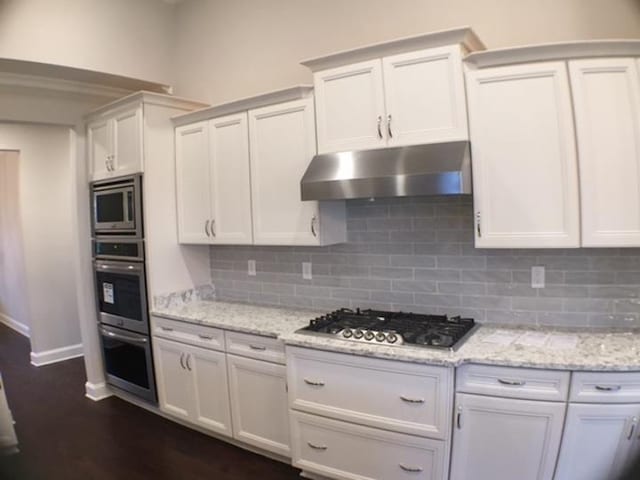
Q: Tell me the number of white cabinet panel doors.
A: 14